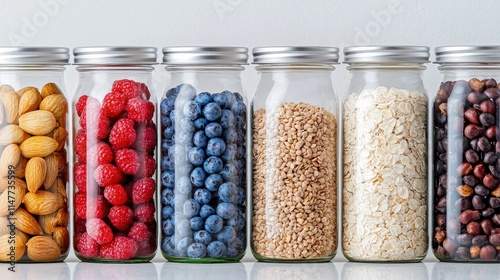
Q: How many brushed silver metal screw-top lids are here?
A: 6